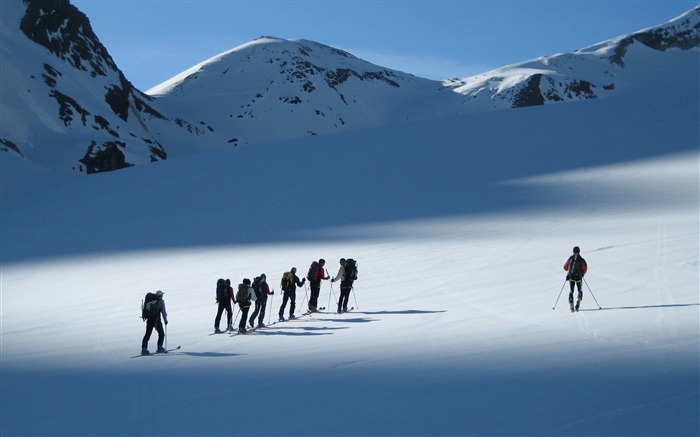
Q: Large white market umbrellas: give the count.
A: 0